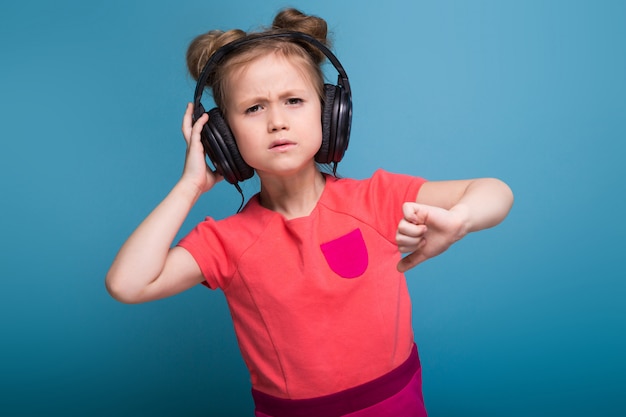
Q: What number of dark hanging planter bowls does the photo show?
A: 0